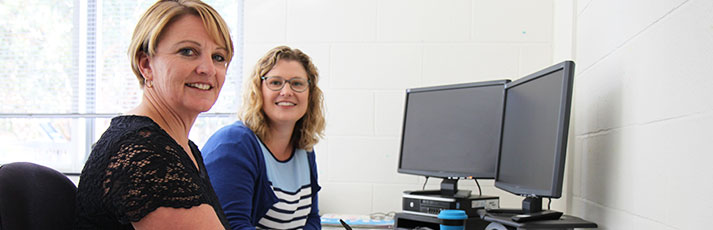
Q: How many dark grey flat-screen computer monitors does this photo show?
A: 2